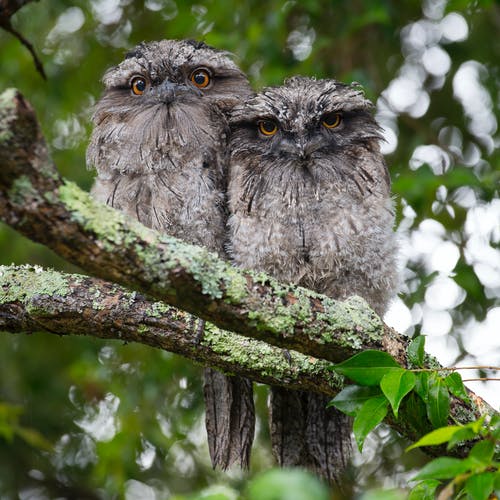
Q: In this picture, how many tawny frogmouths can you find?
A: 2